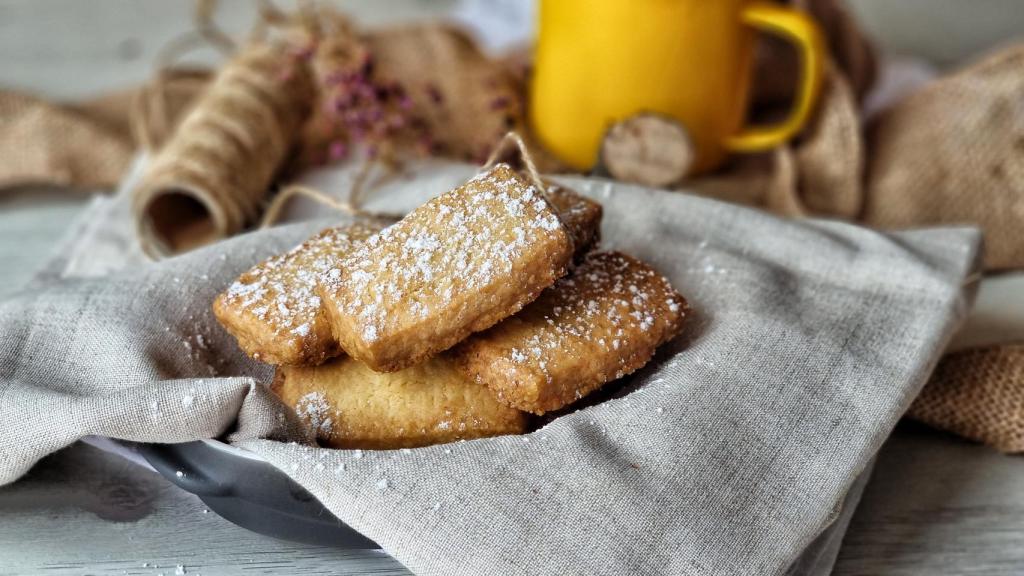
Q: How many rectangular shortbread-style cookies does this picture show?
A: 5